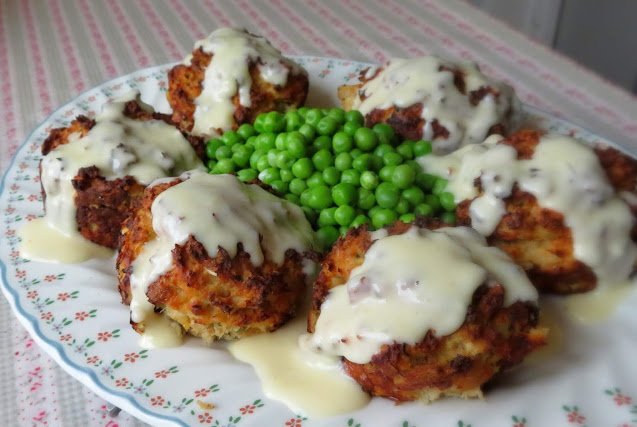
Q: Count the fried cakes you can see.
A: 6